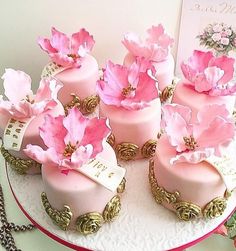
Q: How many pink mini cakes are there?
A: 7